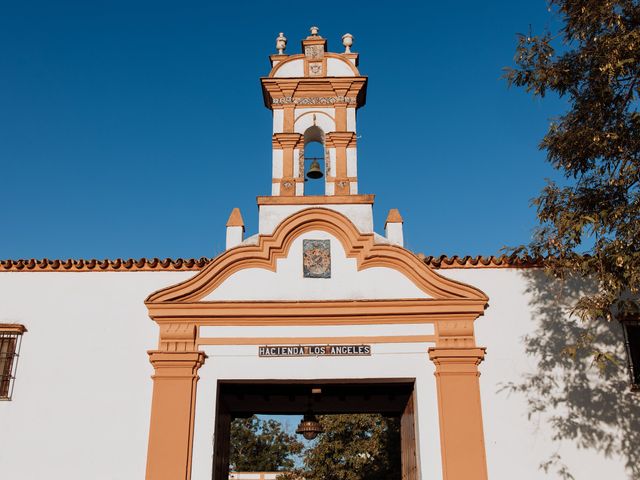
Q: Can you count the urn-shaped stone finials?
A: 3